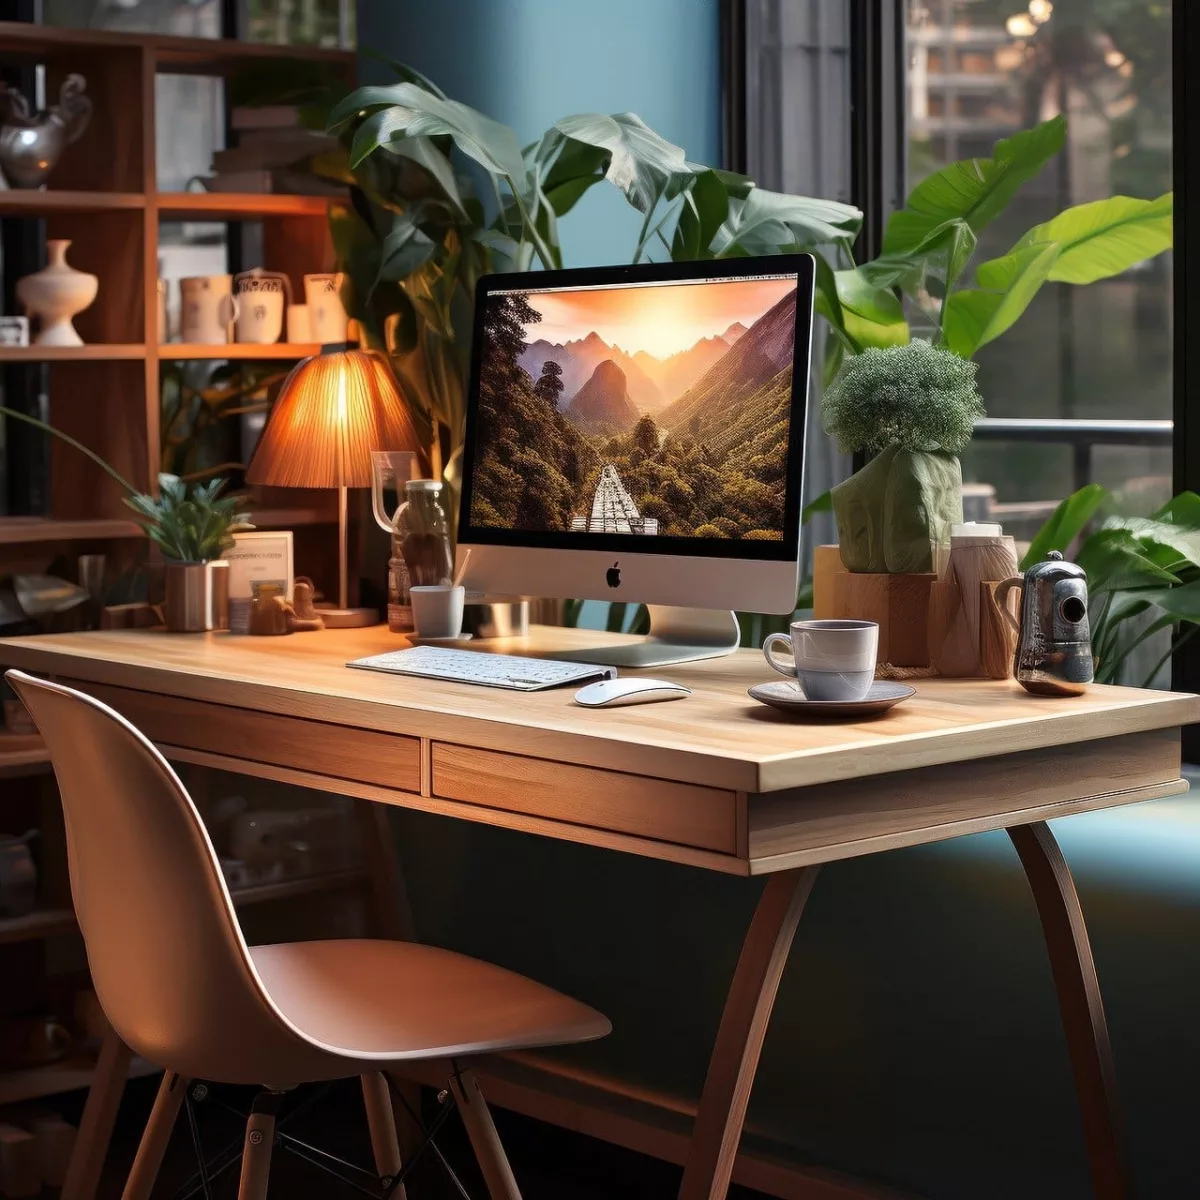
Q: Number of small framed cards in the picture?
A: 1